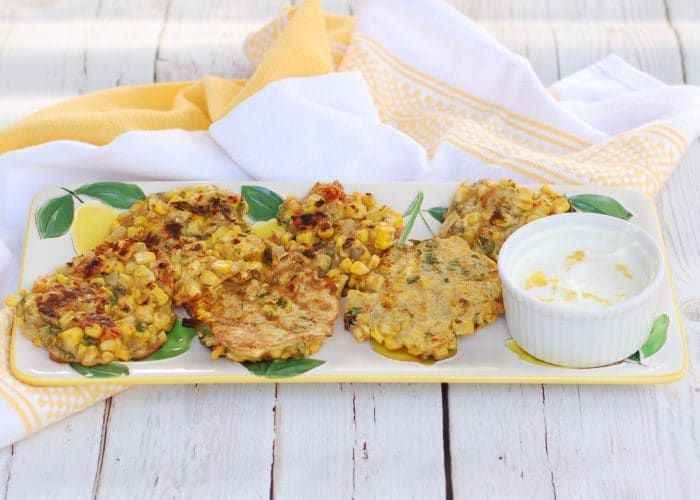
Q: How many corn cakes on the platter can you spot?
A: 6